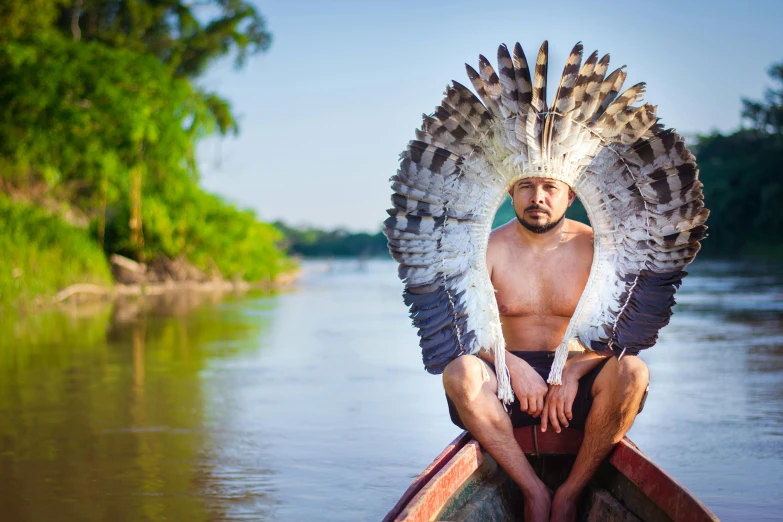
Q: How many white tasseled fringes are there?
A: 2